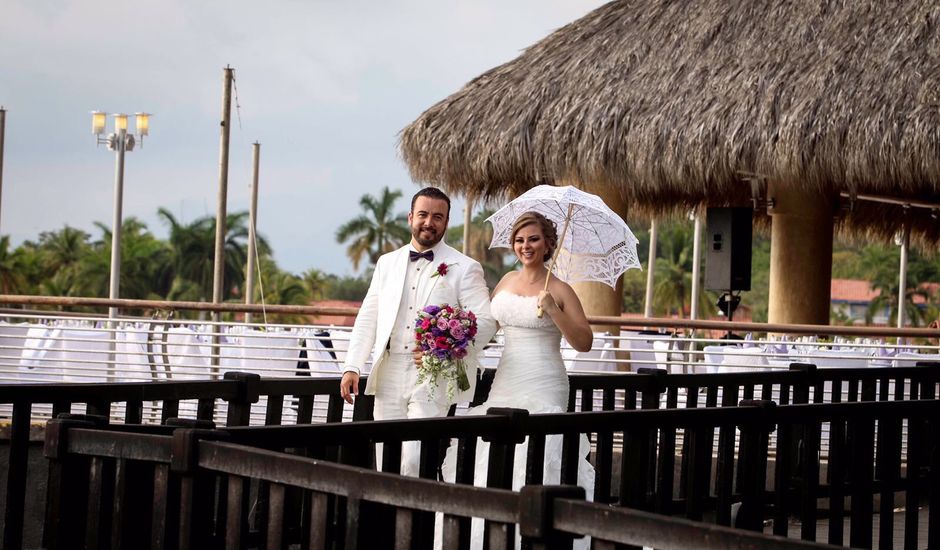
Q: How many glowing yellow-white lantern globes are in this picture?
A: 3